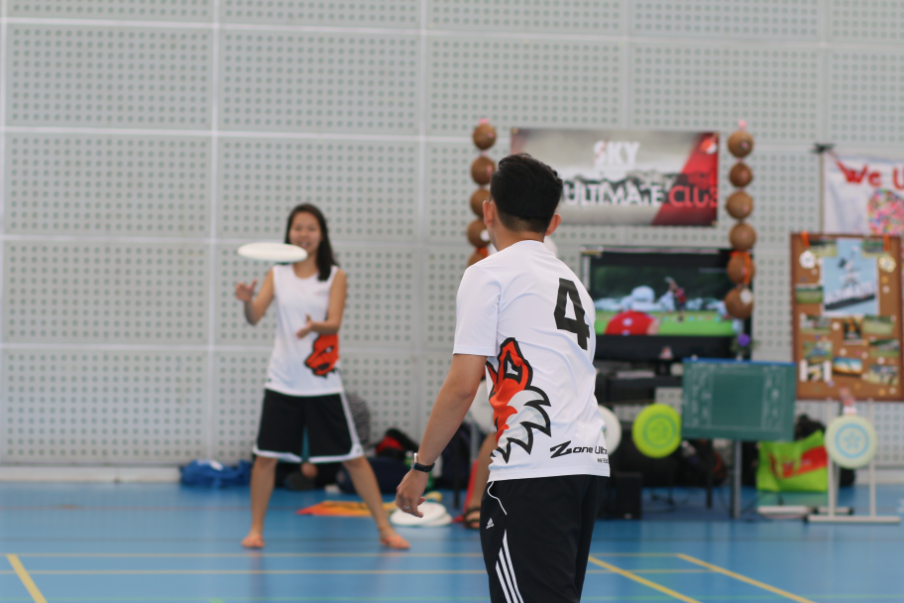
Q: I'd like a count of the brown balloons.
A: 11